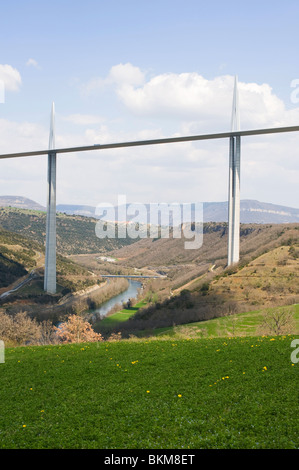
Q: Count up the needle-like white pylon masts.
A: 2